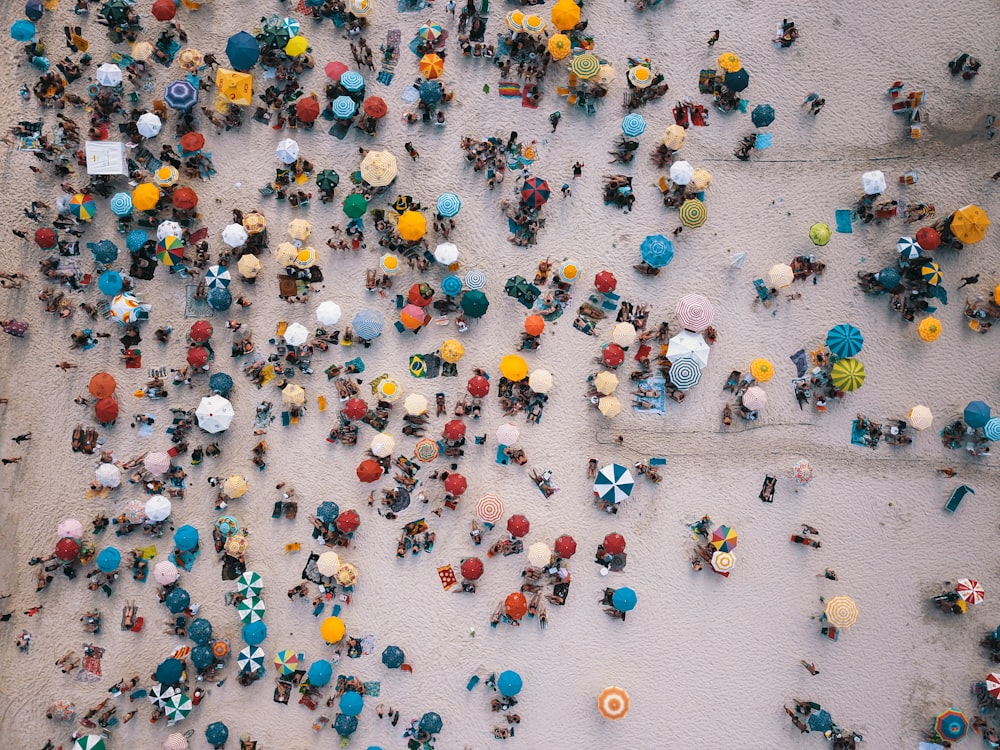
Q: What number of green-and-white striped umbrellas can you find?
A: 4